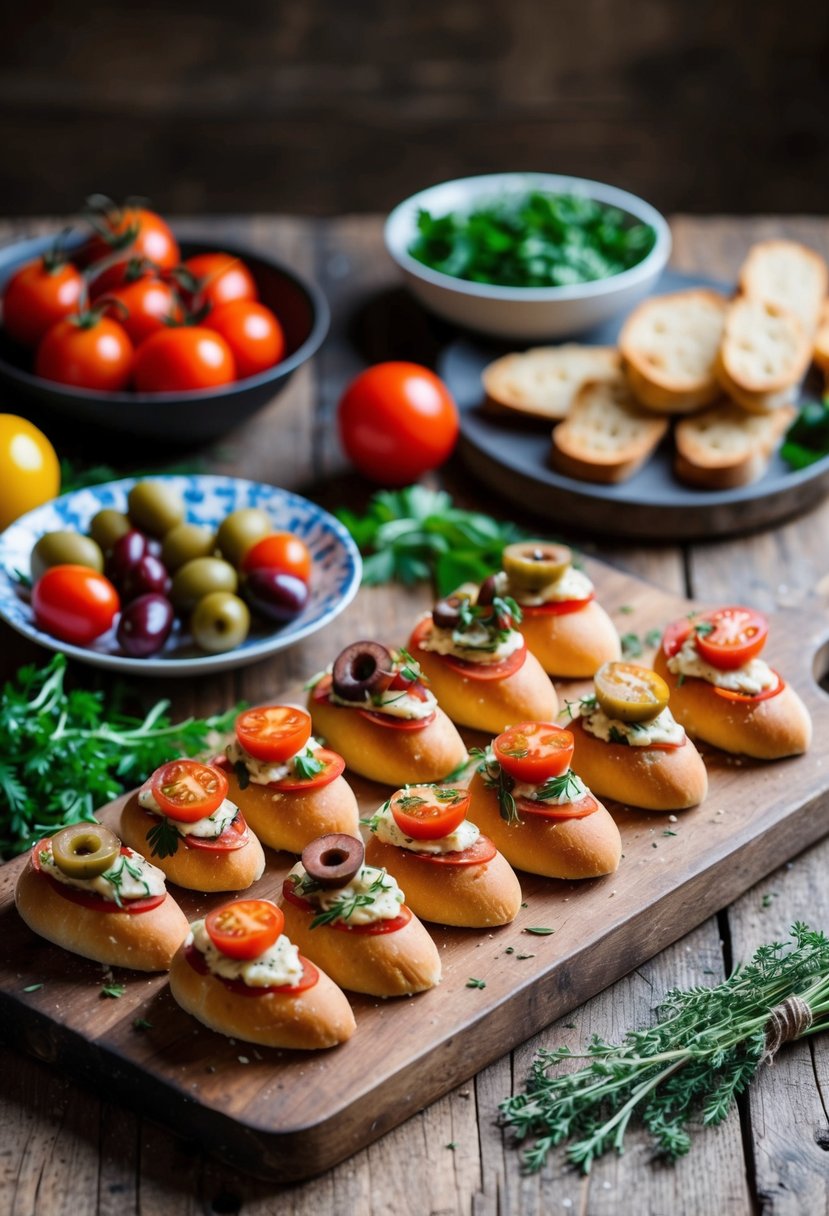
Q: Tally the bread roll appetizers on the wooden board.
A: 12